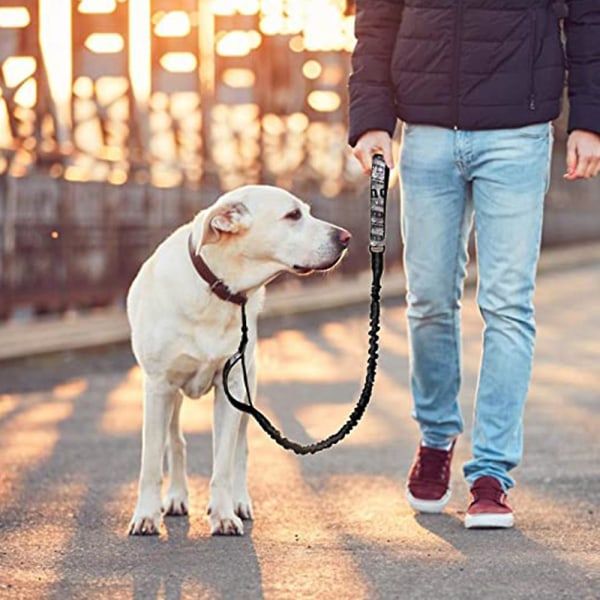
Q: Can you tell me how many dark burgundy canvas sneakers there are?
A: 2